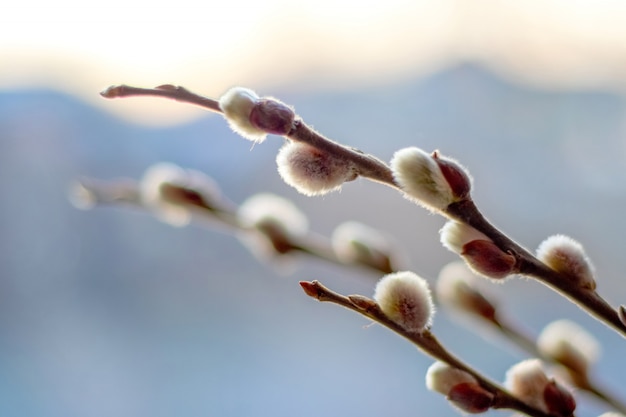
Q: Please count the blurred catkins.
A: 5